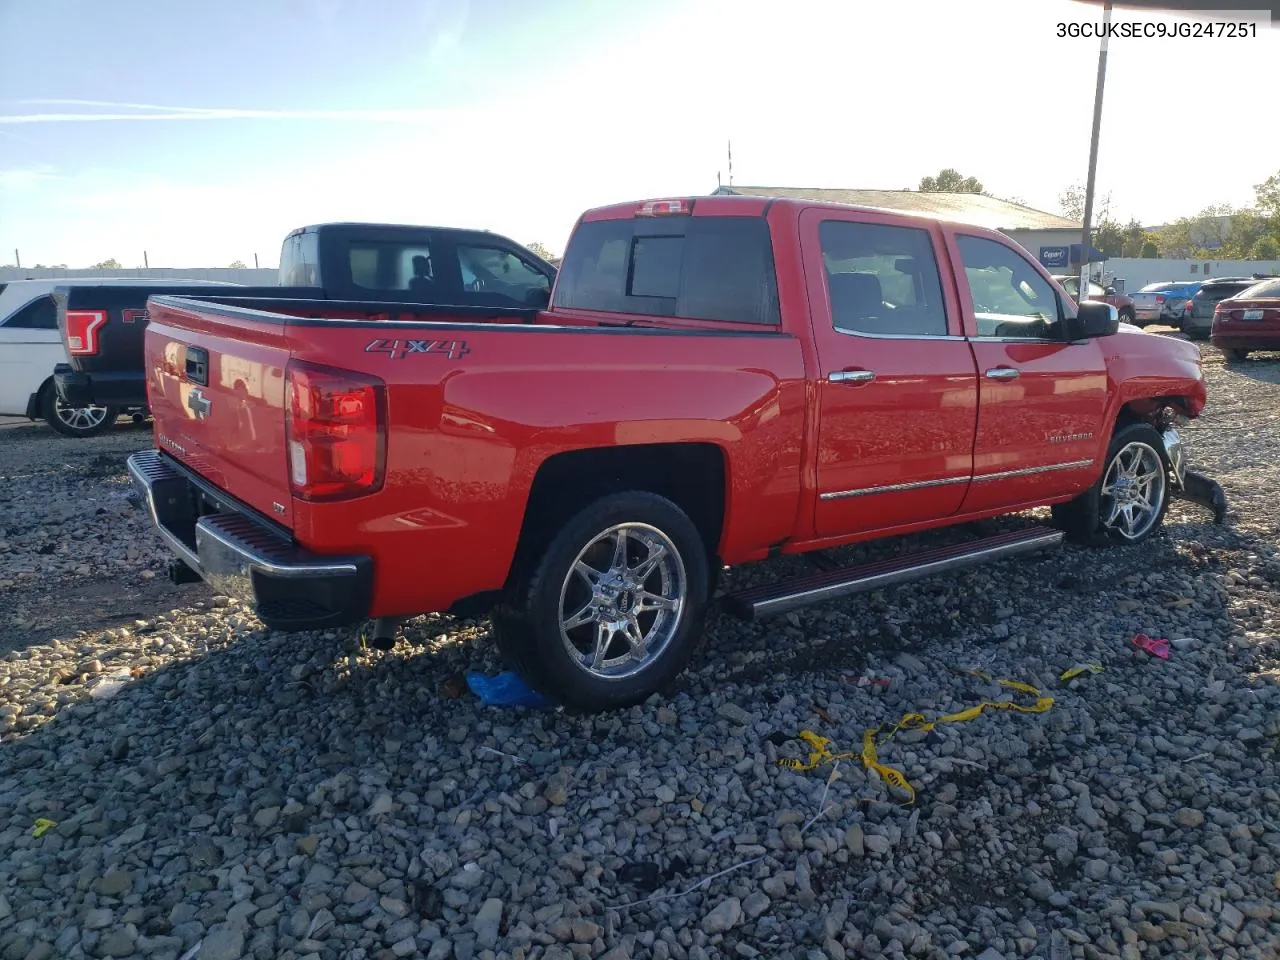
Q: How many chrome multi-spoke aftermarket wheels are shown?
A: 2